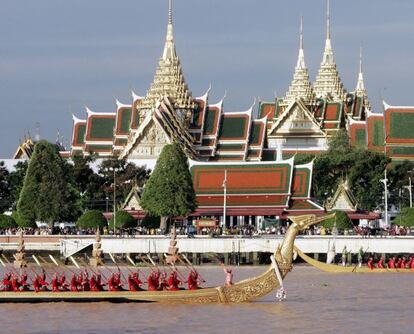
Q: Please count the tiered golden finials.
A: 4